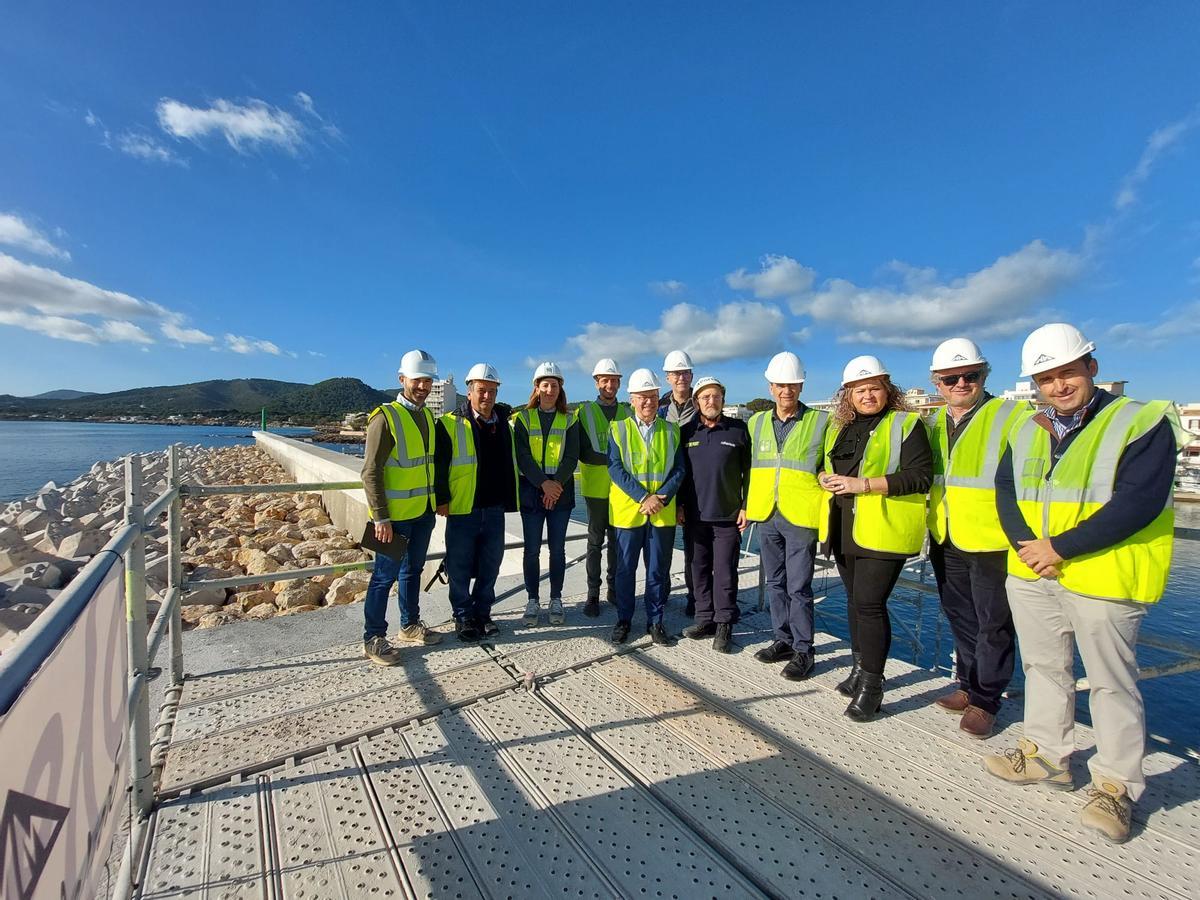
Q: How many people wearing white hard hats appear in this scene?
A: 11